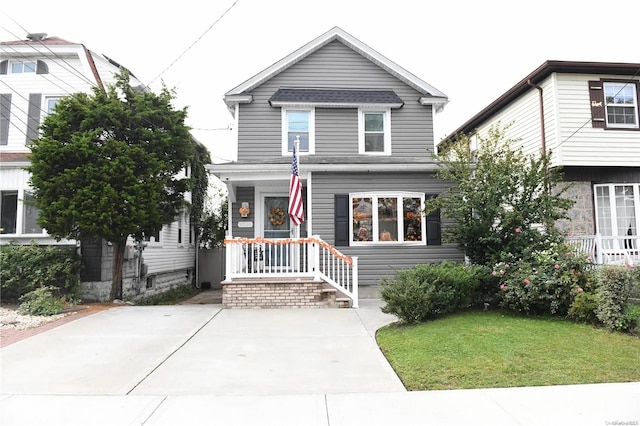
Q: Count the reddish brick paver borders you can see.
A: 1